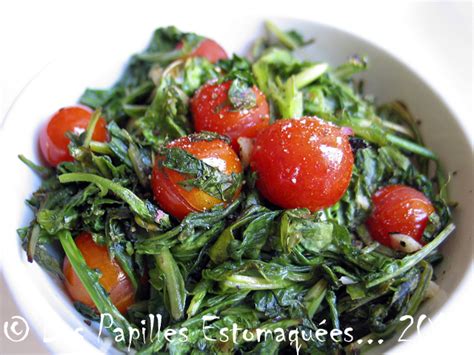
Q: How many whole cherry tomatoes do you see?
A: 7